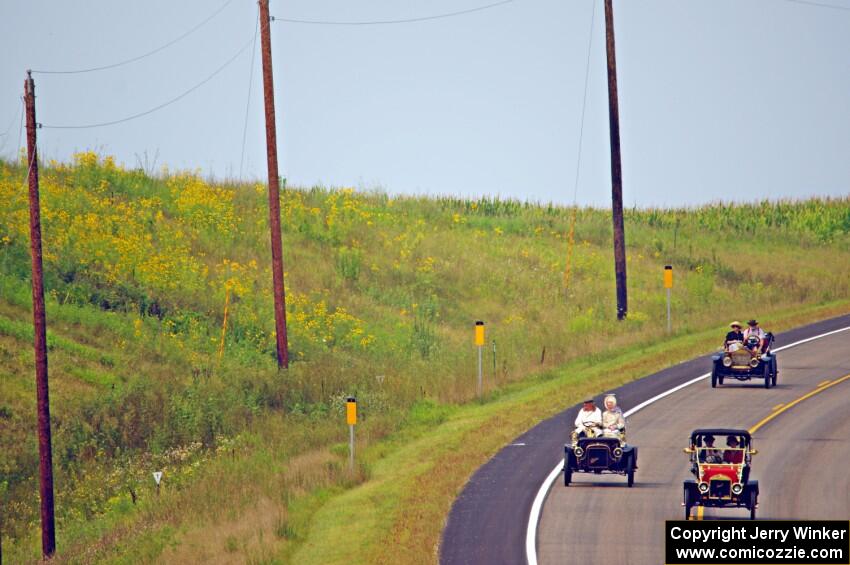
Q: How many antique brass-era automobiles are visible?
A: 3